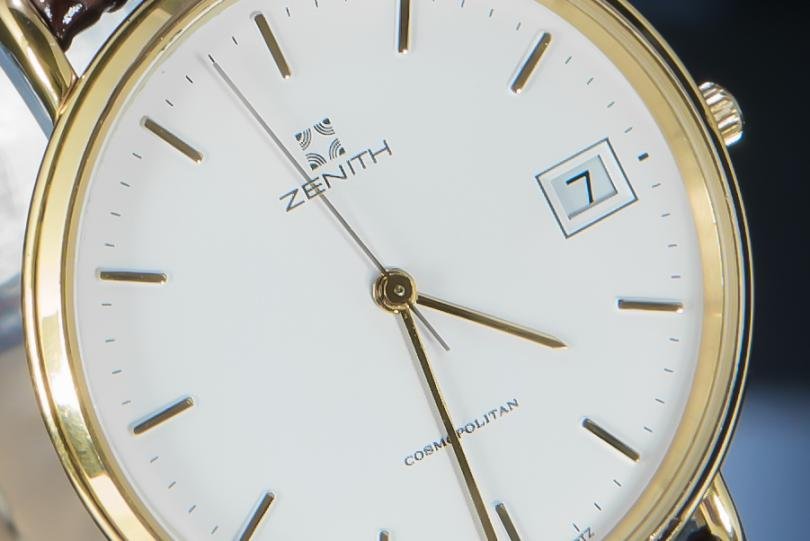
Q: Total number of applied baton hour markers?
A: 11